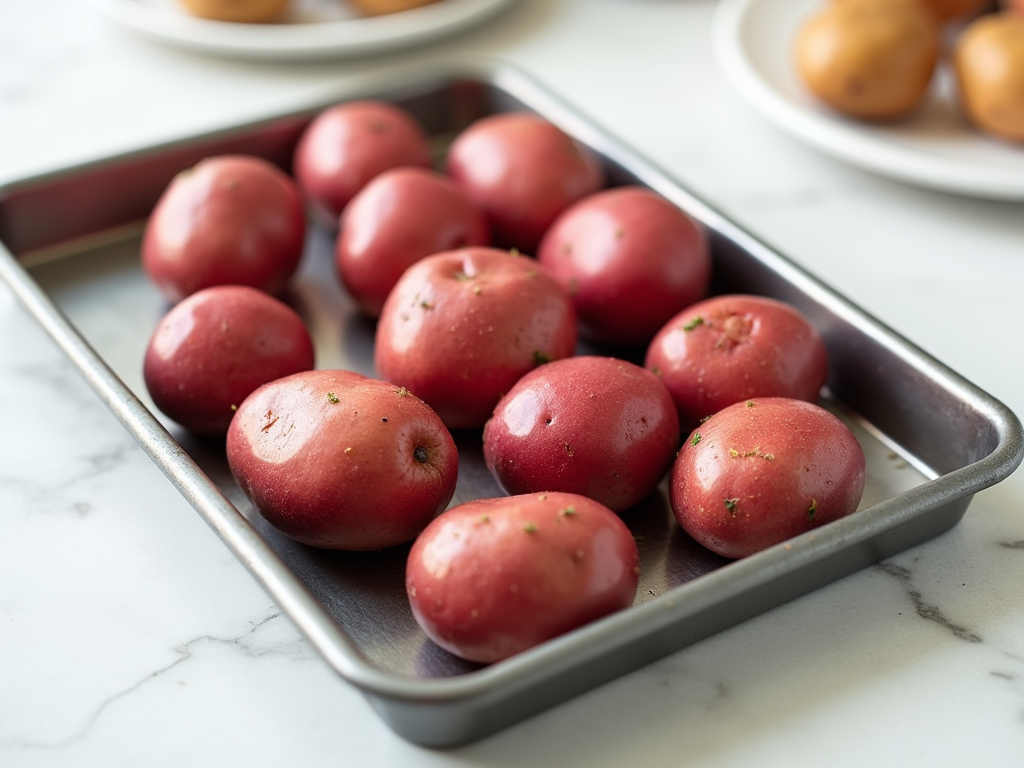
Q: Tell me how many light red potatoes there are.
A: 12